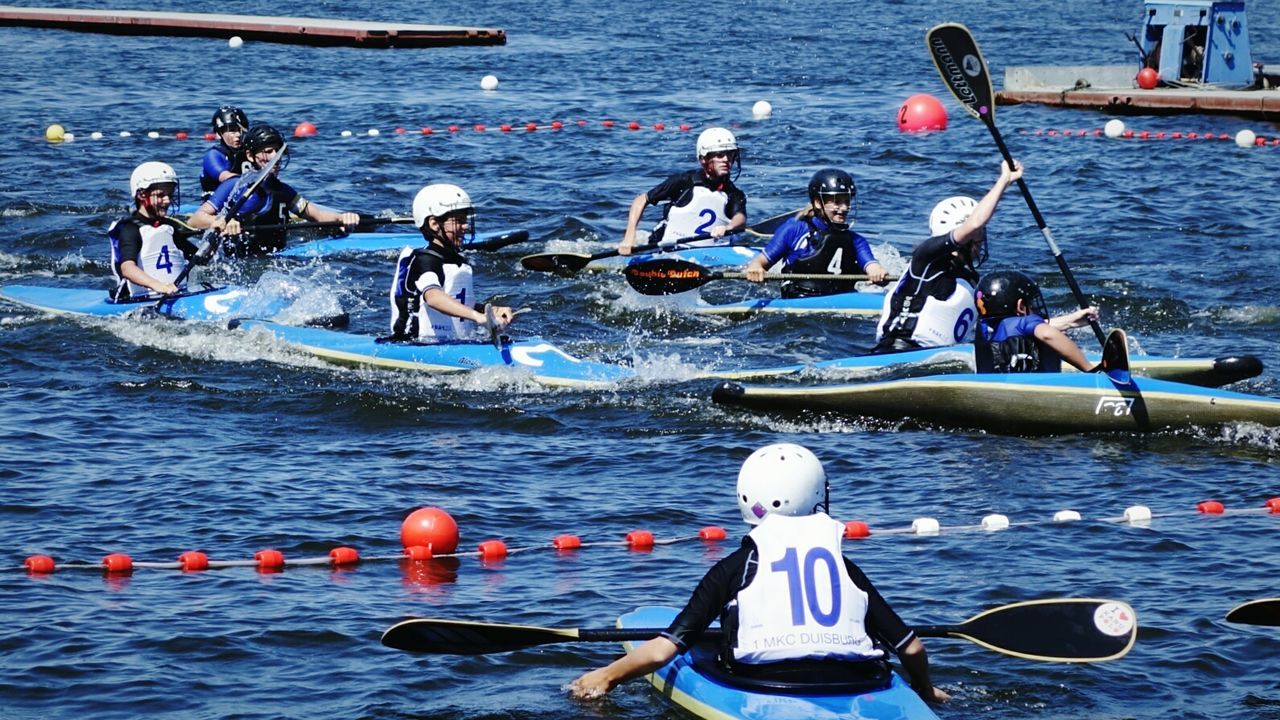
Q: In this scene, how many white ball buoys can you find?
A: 5